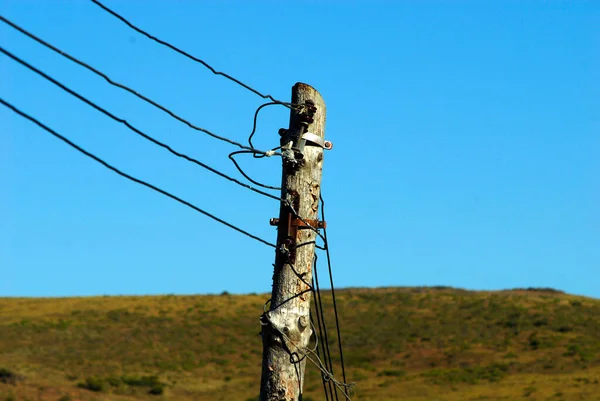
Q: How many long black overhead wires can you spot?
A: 4